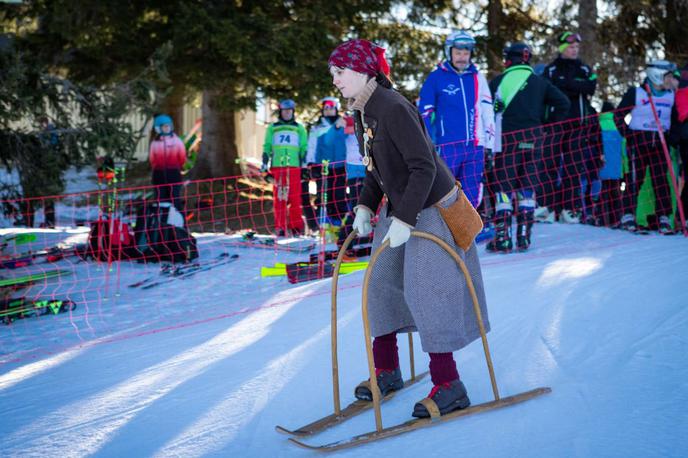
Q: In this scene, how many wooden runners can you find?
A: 2